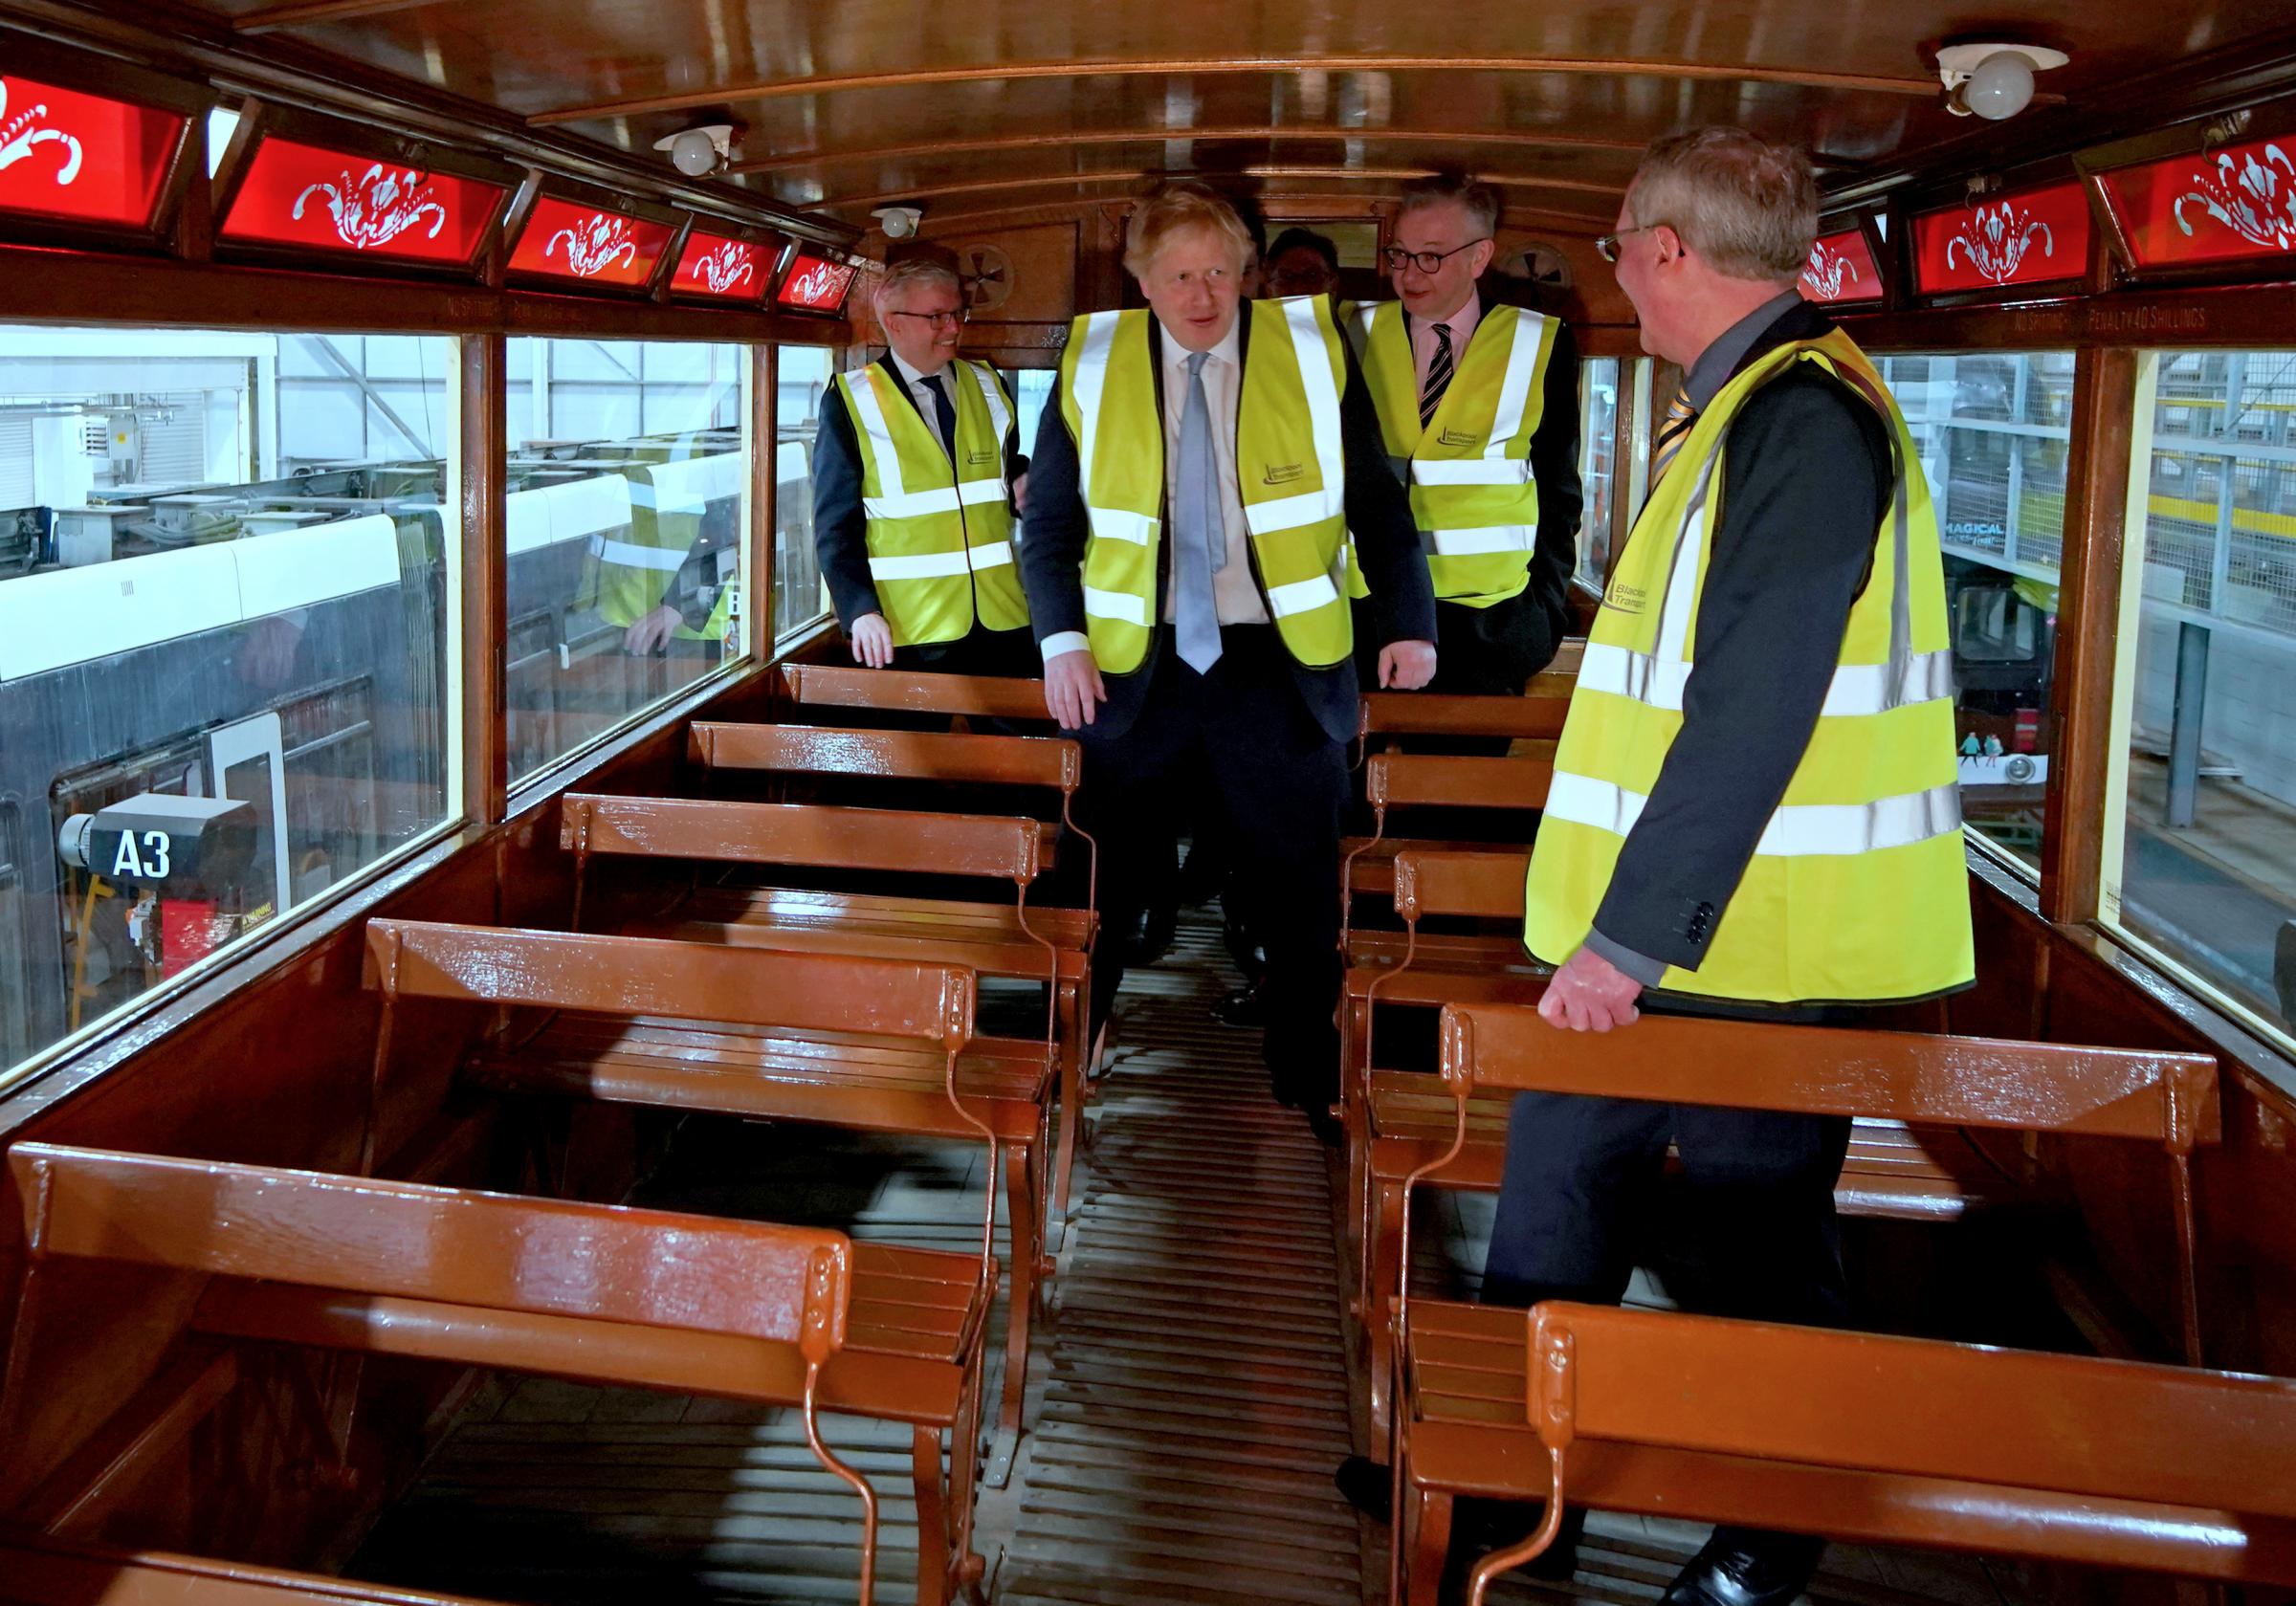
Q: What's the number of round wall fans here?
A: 2